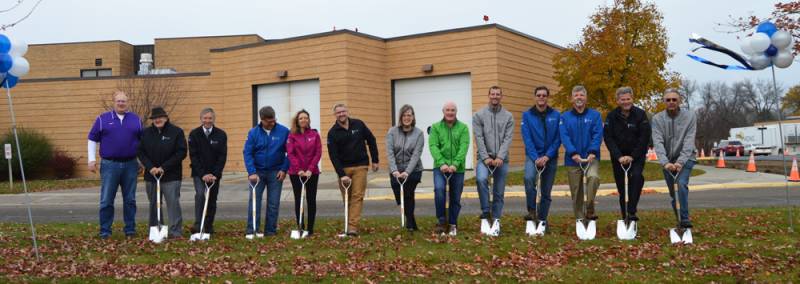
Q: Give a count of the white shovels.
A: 12